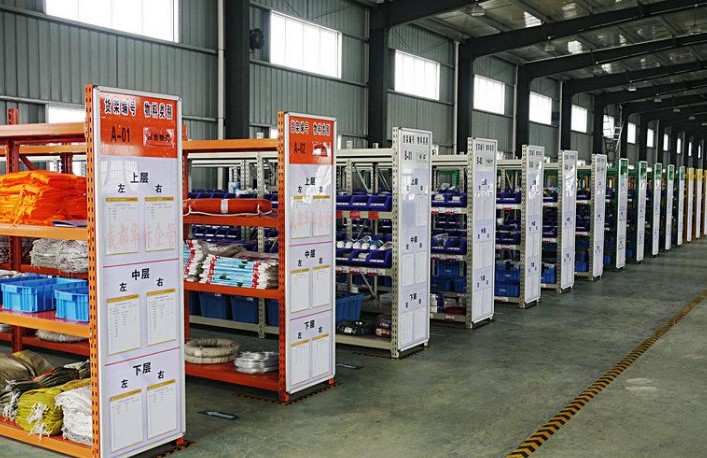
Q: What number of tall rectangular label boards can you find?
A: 15